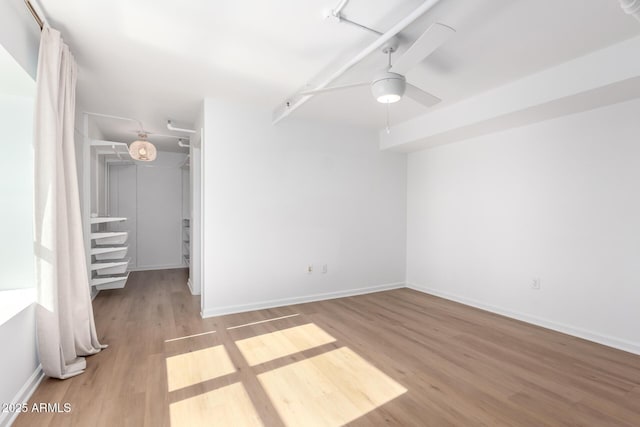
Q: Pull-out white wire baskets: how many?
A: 4